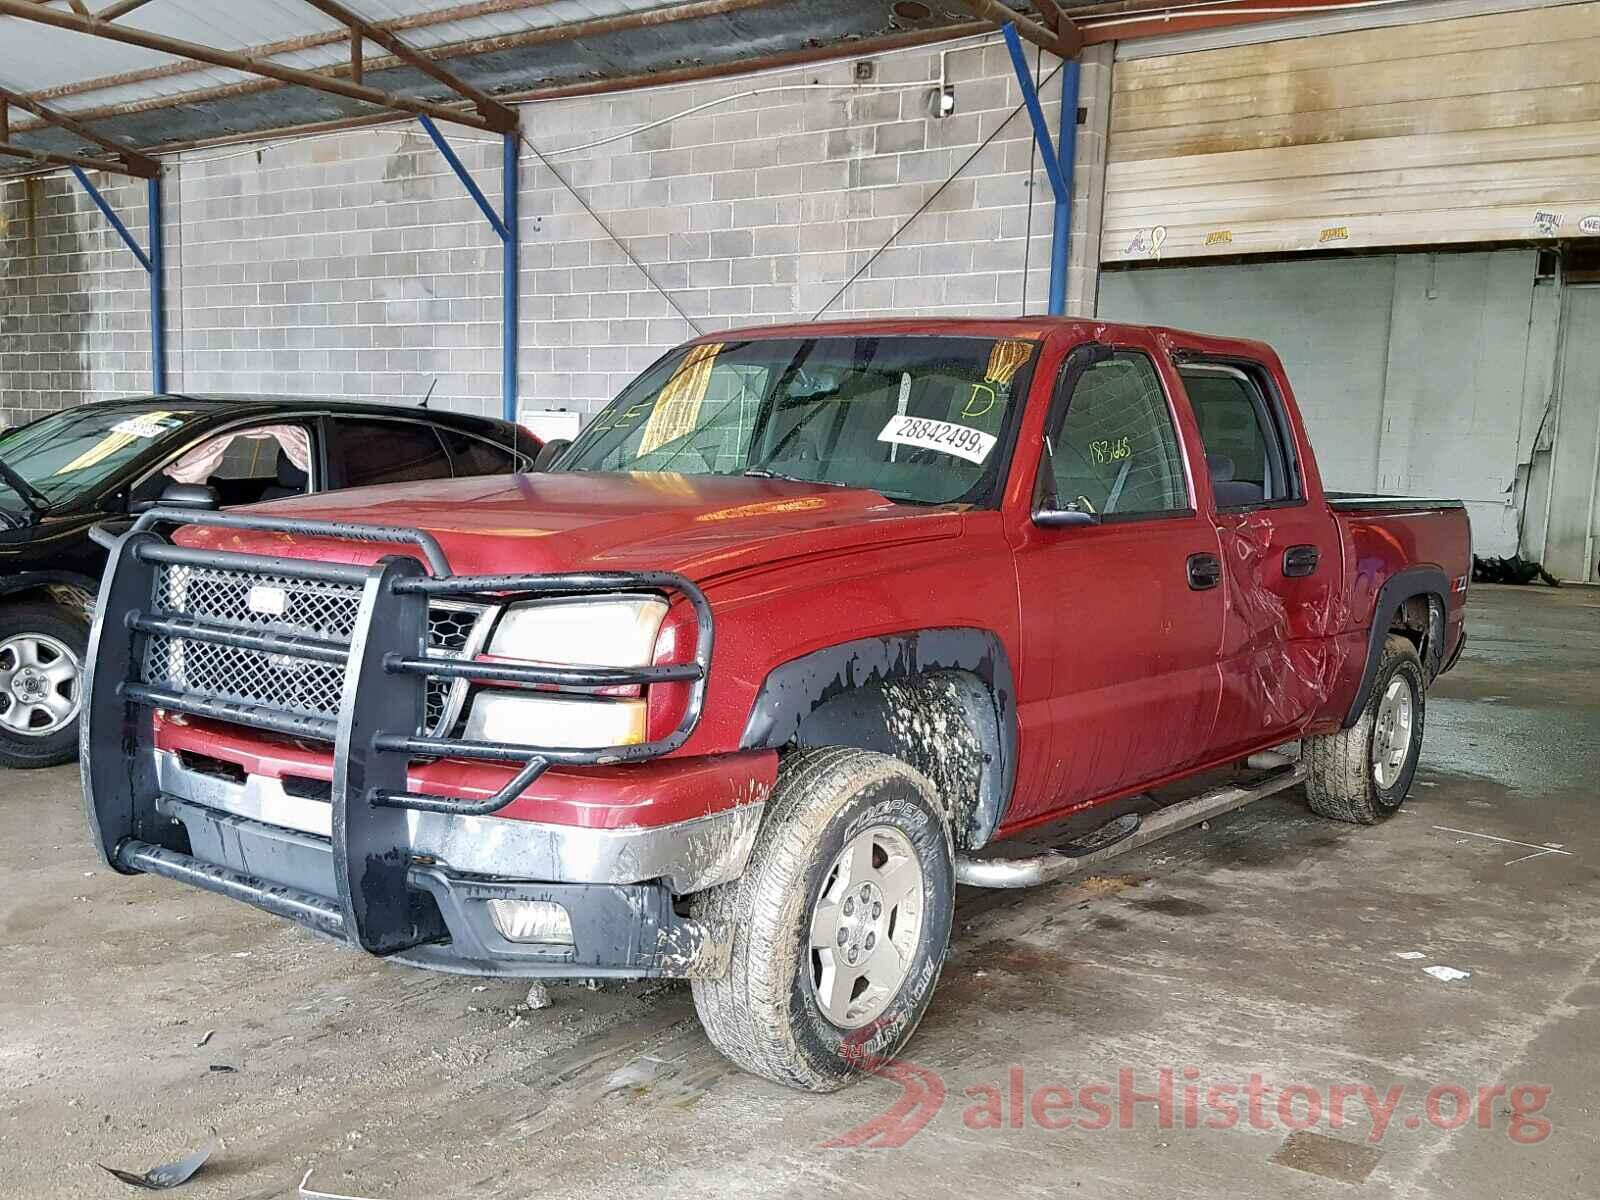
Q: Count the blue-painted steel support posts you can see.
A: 3